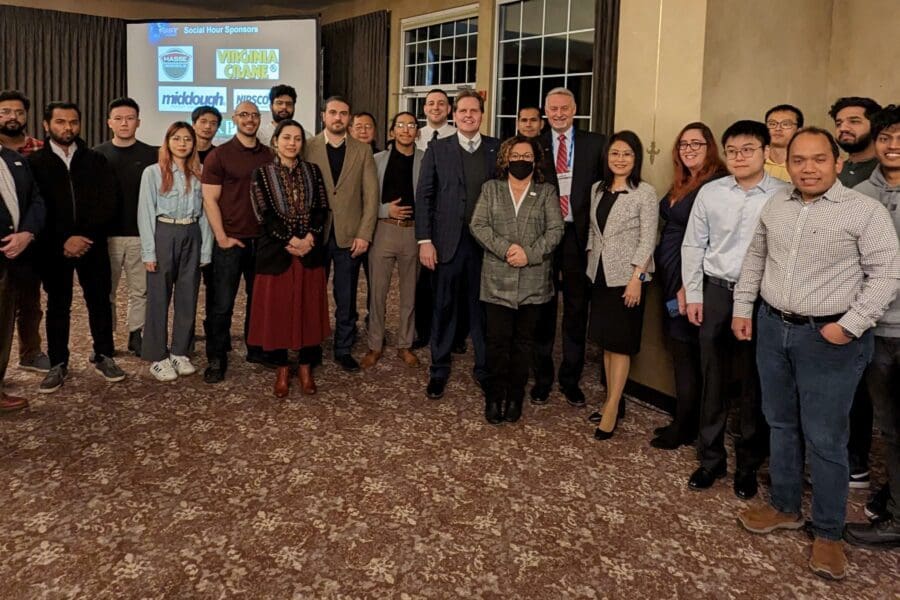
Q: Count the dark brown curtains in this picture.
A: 3